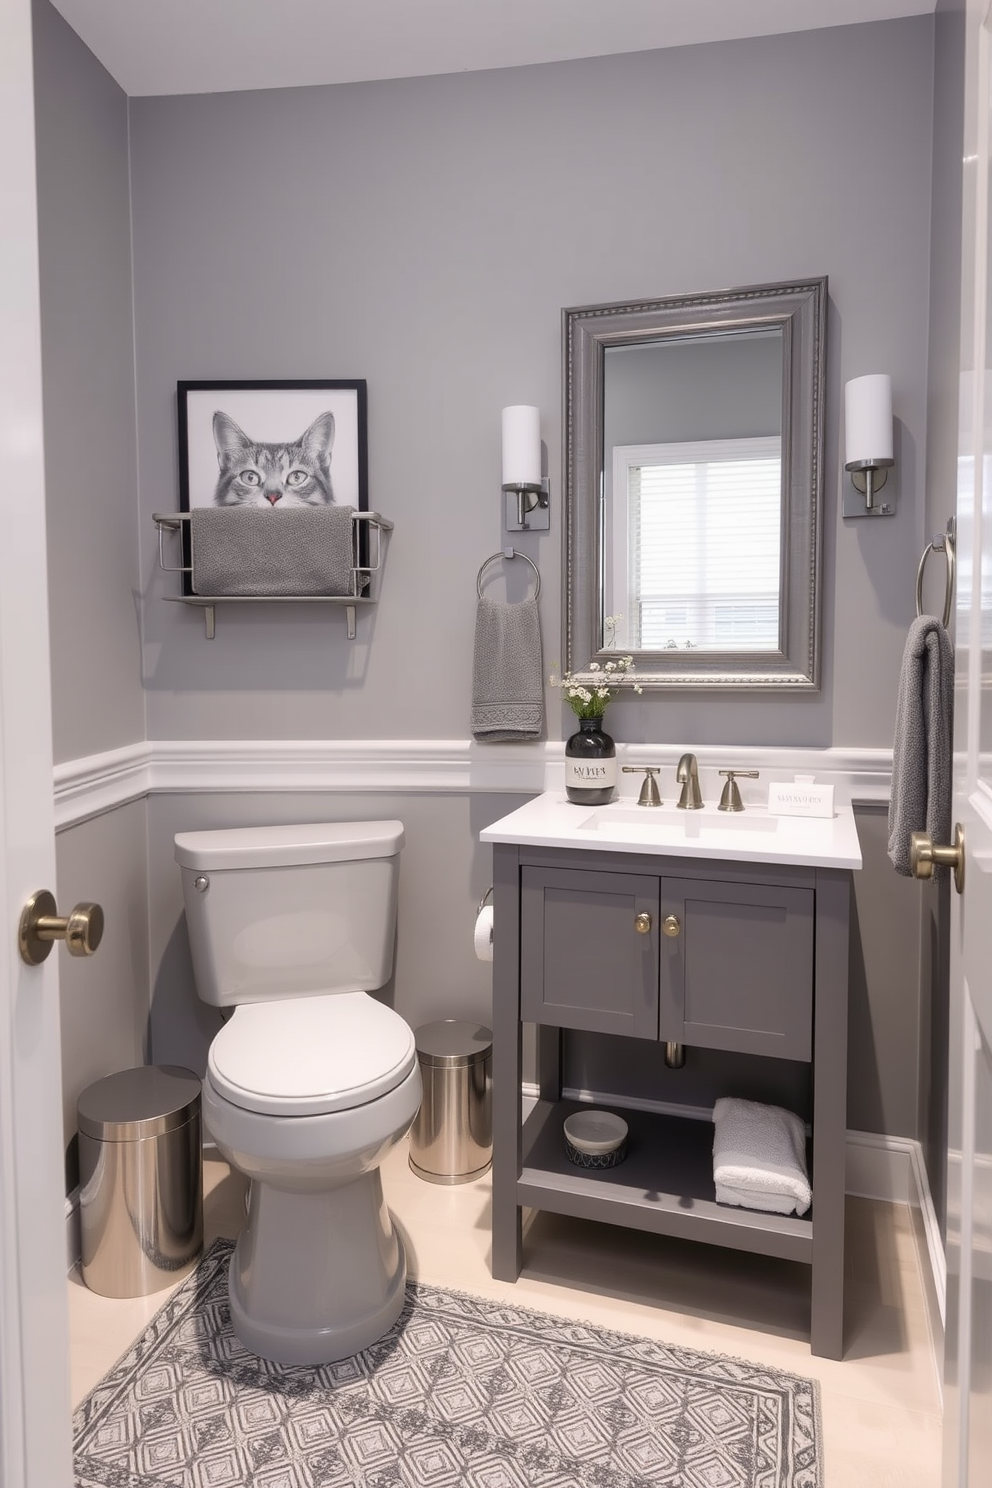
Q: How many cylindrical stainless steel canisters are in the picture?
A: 2